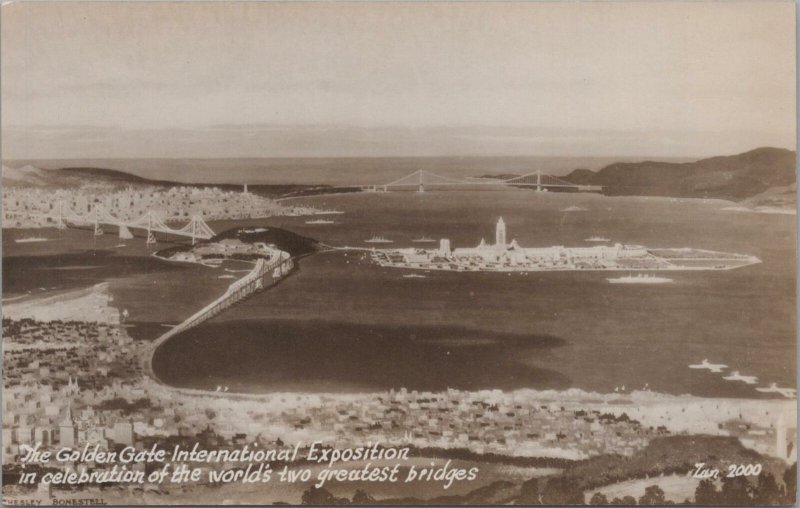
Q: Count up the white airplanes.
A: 3